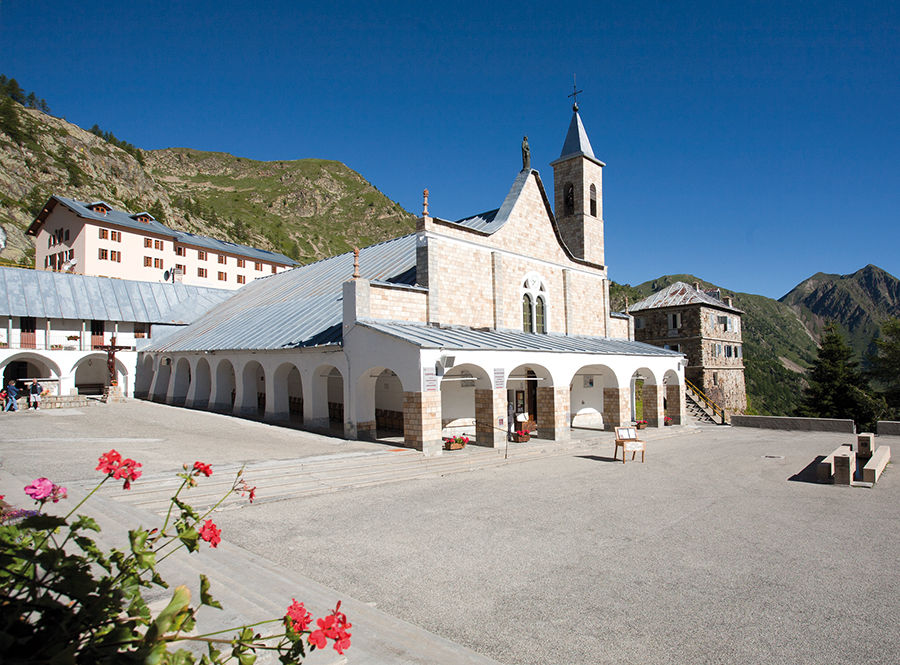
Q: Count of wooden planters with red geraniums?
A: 4